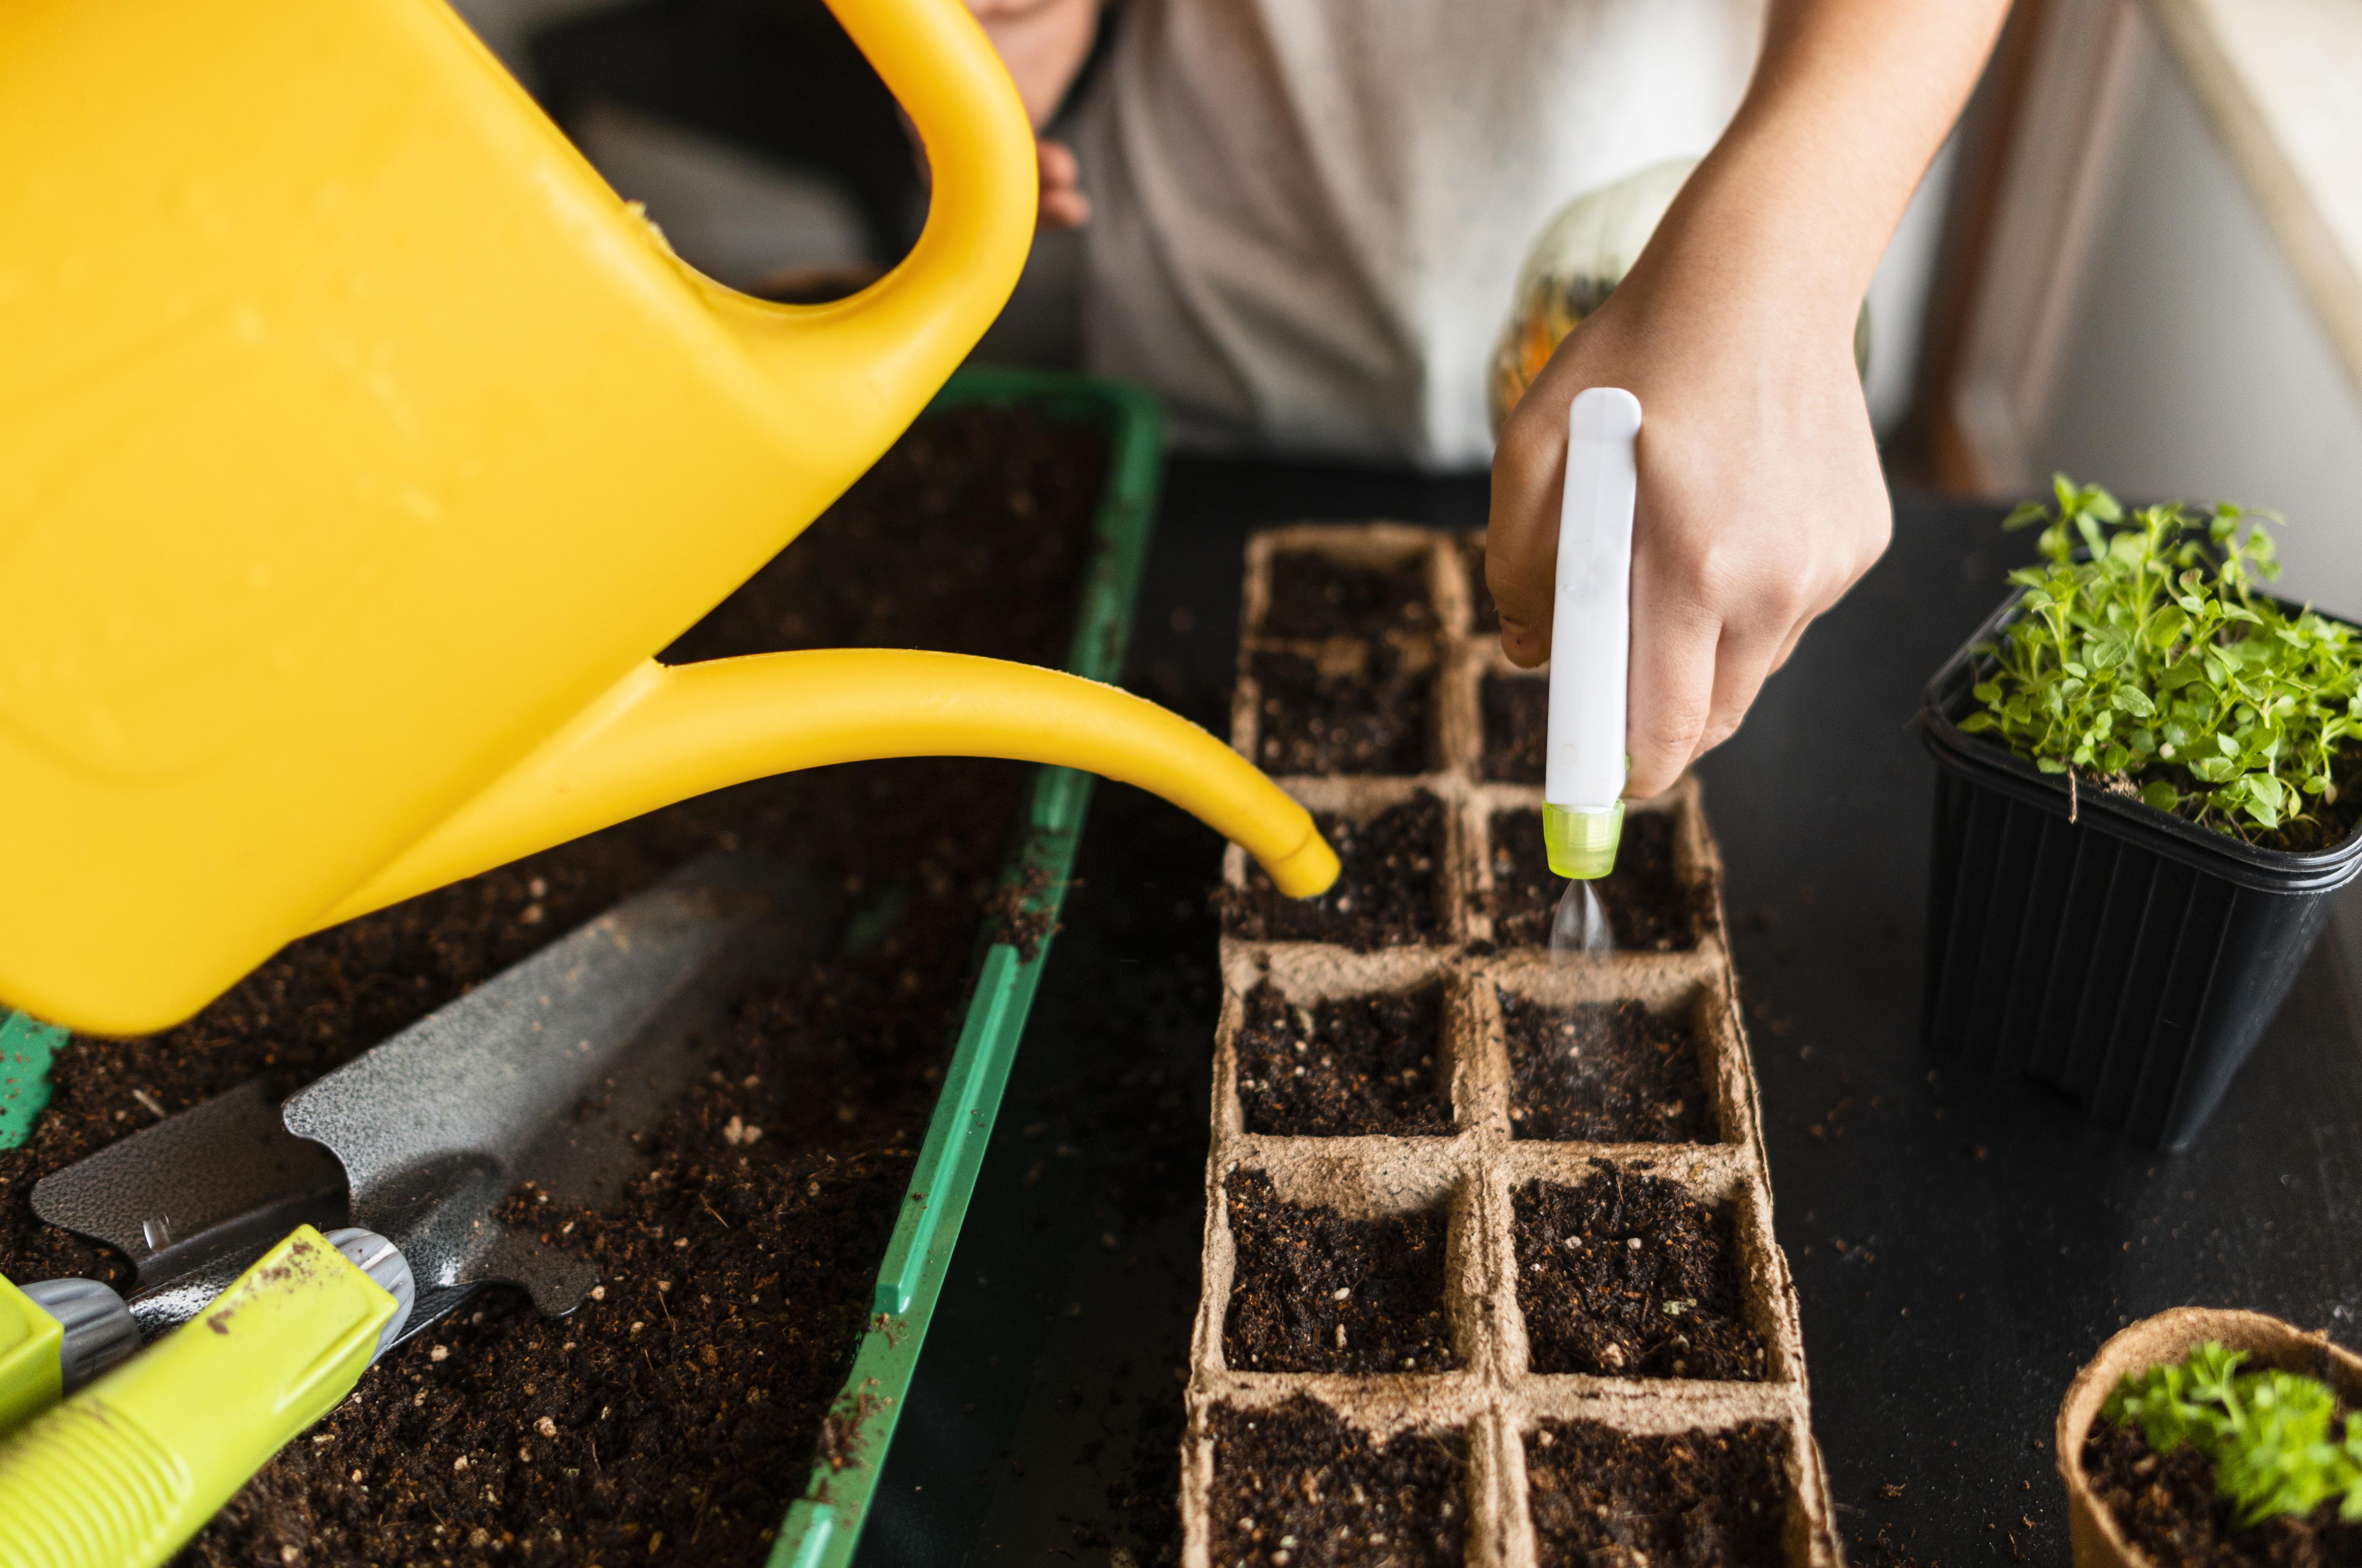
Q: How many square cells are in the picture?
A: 12